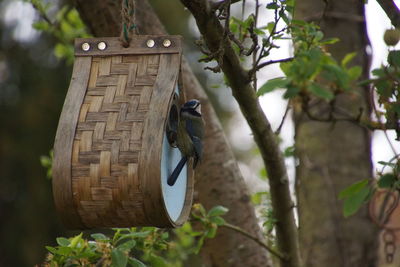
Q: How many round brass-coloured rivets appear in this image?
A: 4